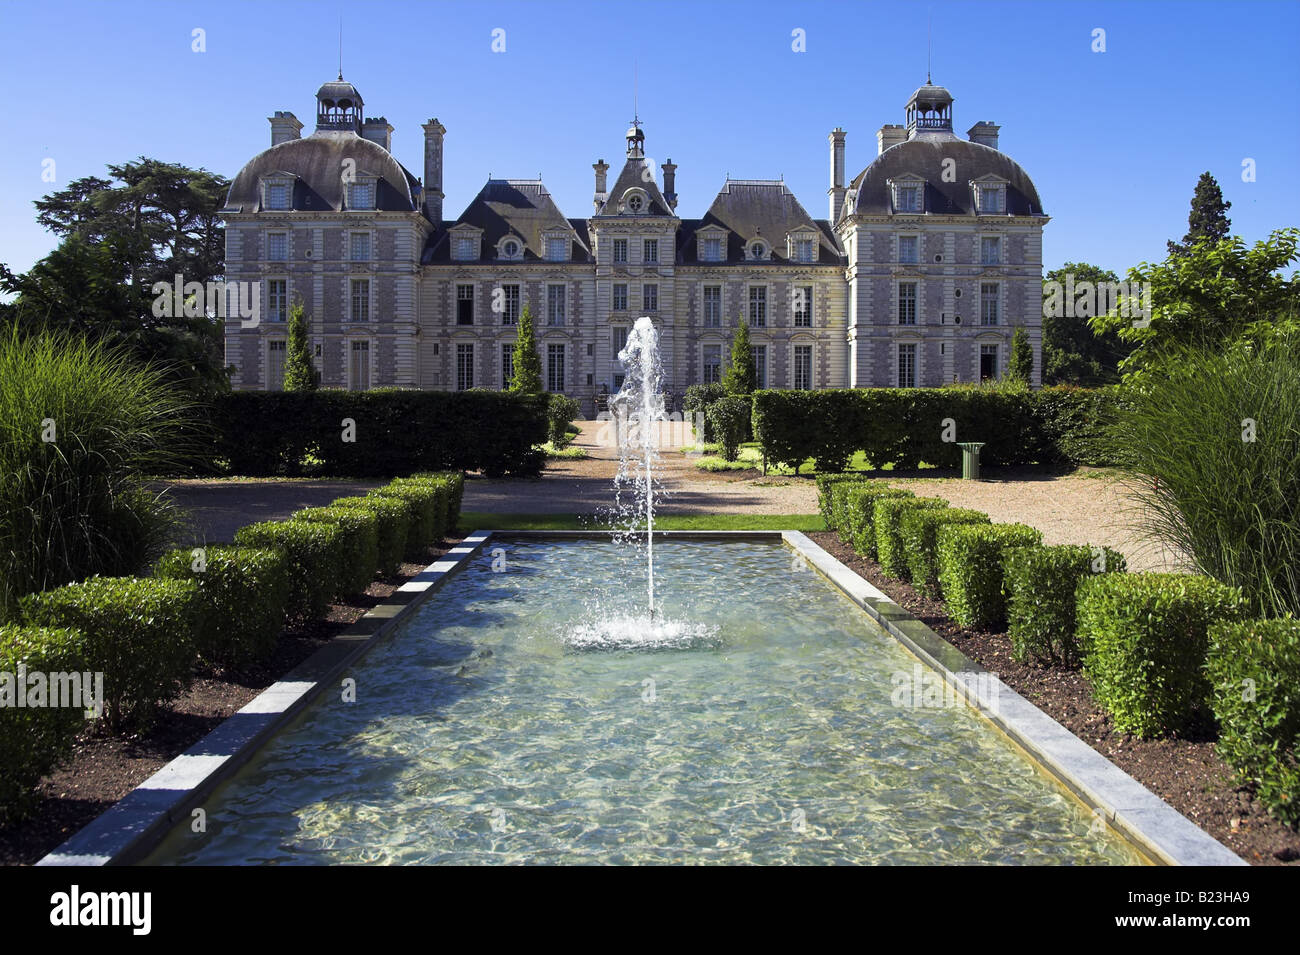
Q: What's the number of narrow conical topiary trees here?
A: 4